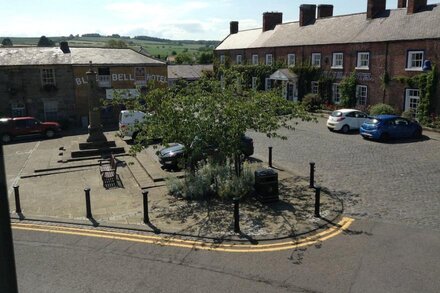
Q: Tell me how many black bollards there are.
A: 7